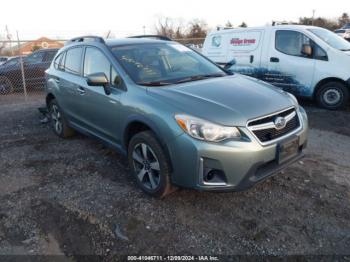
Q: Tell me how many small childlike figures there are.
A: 0